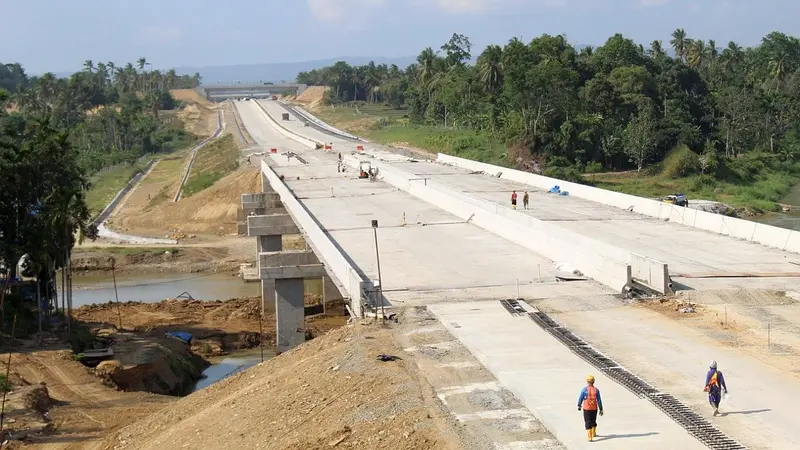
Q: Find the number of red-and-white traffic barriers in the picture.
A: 3